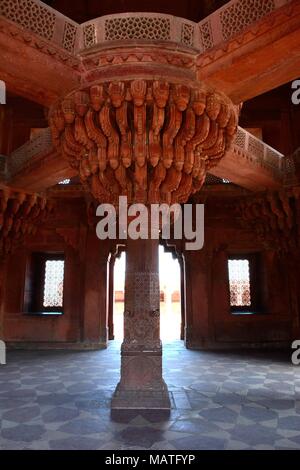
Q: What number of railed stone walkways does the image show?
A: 4